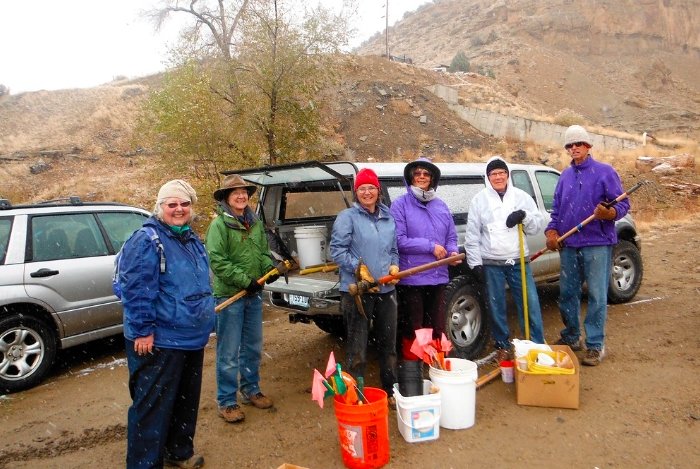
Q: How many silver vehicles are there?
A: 2